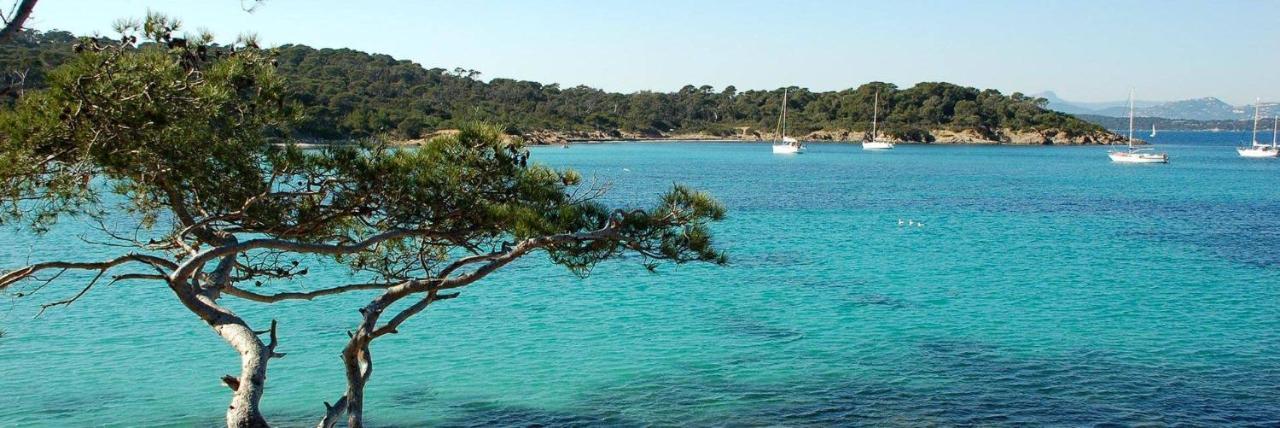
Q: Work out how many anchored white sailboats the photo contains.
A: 4